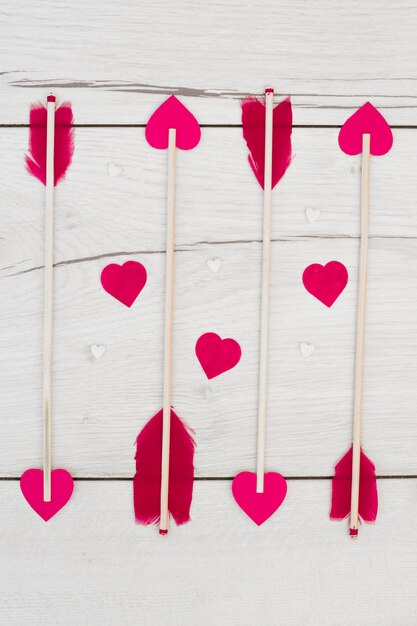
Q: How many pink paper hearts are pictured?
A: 7